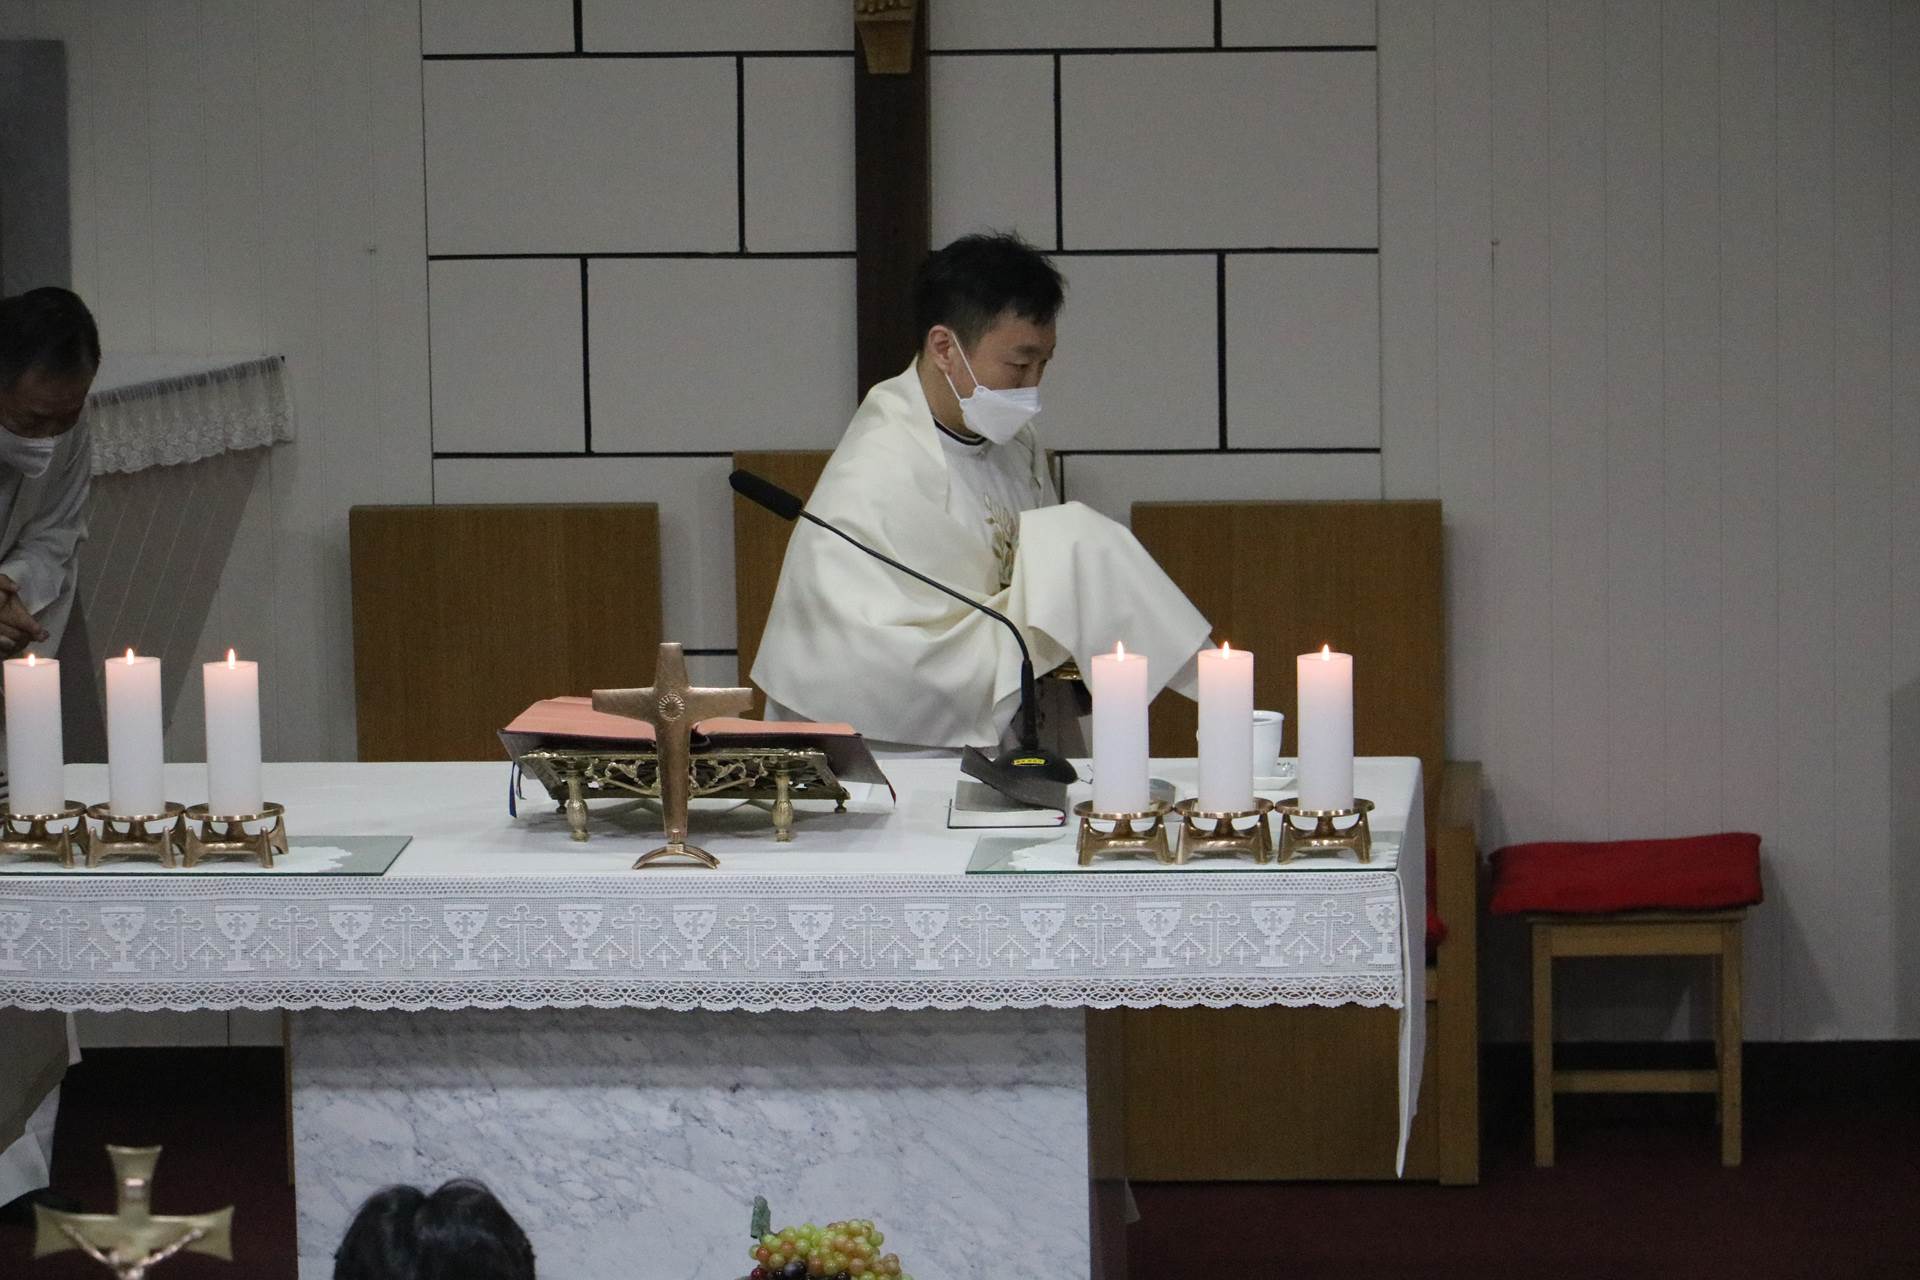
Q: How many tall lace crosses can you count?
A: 12